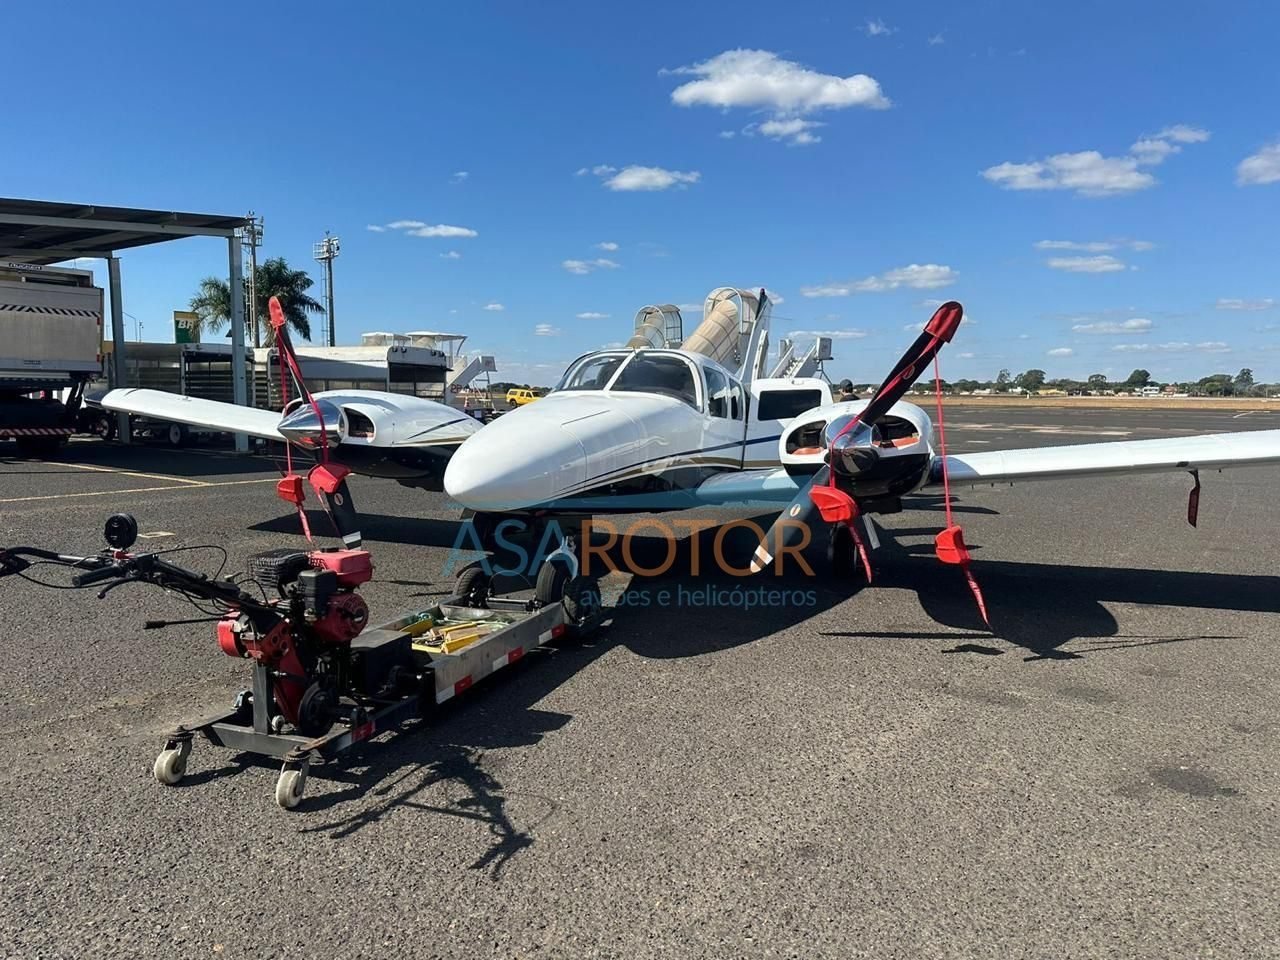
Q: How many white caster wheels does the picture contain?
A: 2